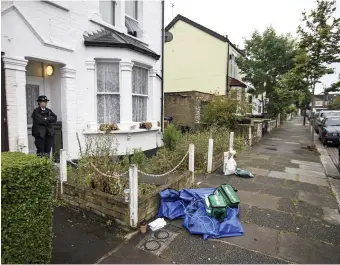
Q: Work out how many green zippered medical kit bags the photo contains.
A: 2